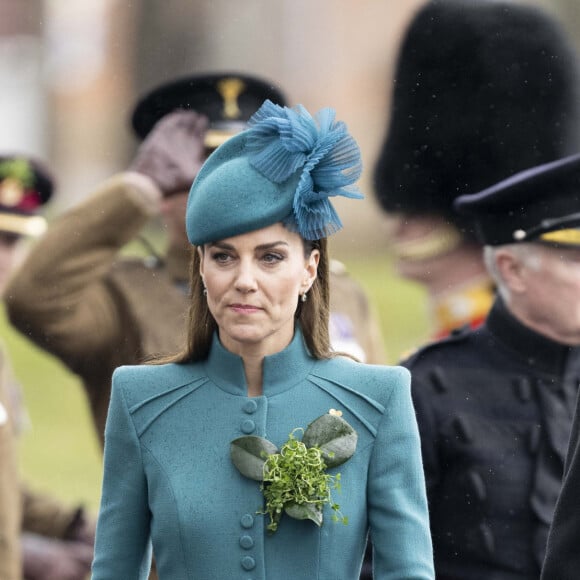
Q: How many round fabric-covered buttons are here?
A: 5